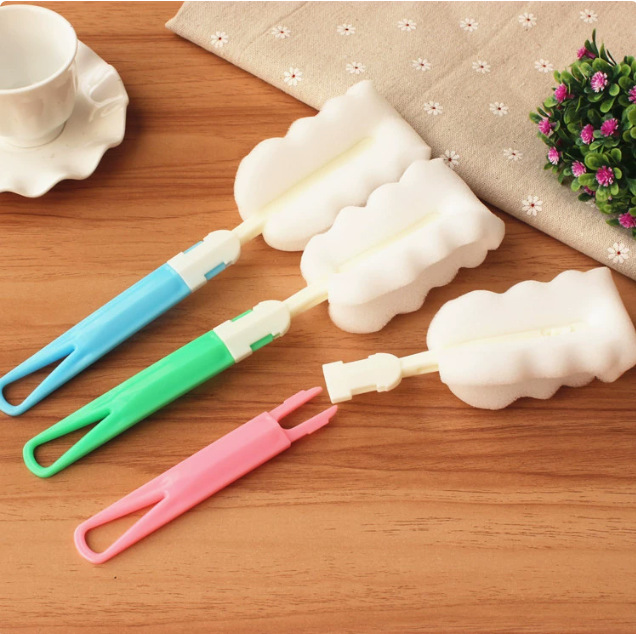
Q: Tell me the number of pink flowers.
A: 12